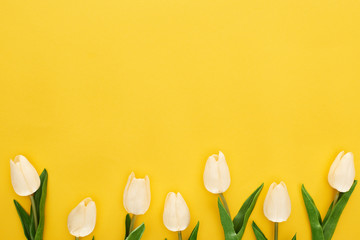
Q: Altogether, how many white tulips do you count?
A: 7